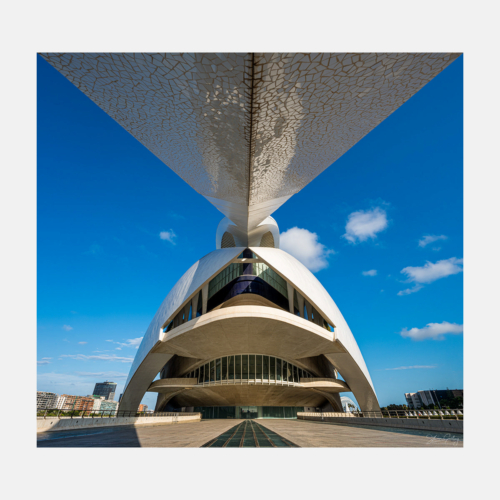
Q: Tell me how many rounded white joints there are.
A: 2